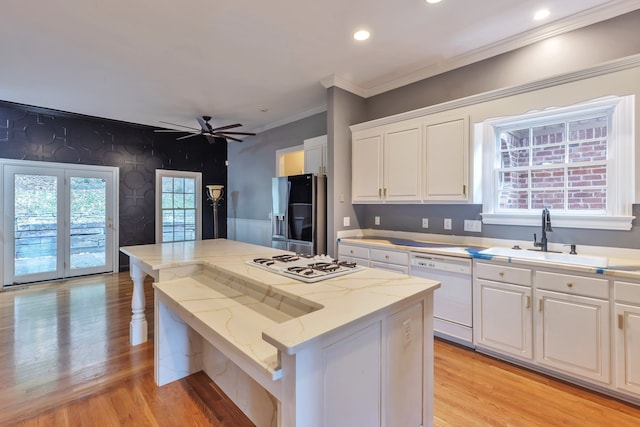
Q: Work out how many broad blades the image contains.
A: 8